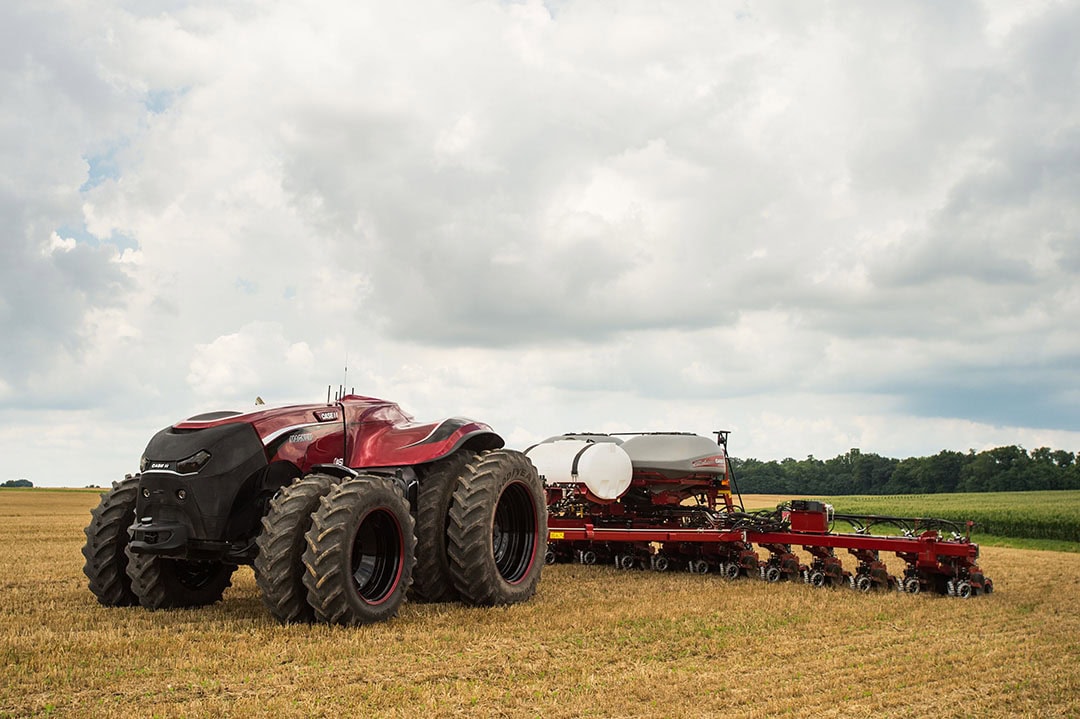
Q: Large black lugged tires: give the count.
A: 6